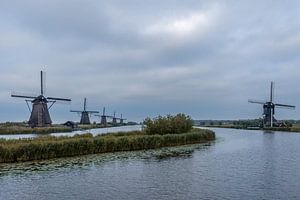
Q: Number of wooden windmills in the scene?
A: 6